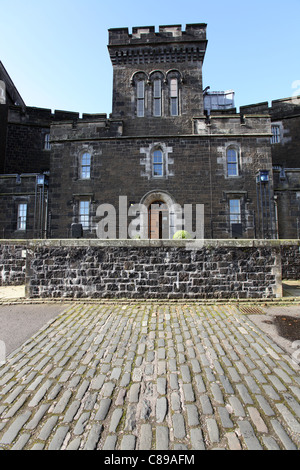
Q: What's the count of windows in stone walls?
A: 11